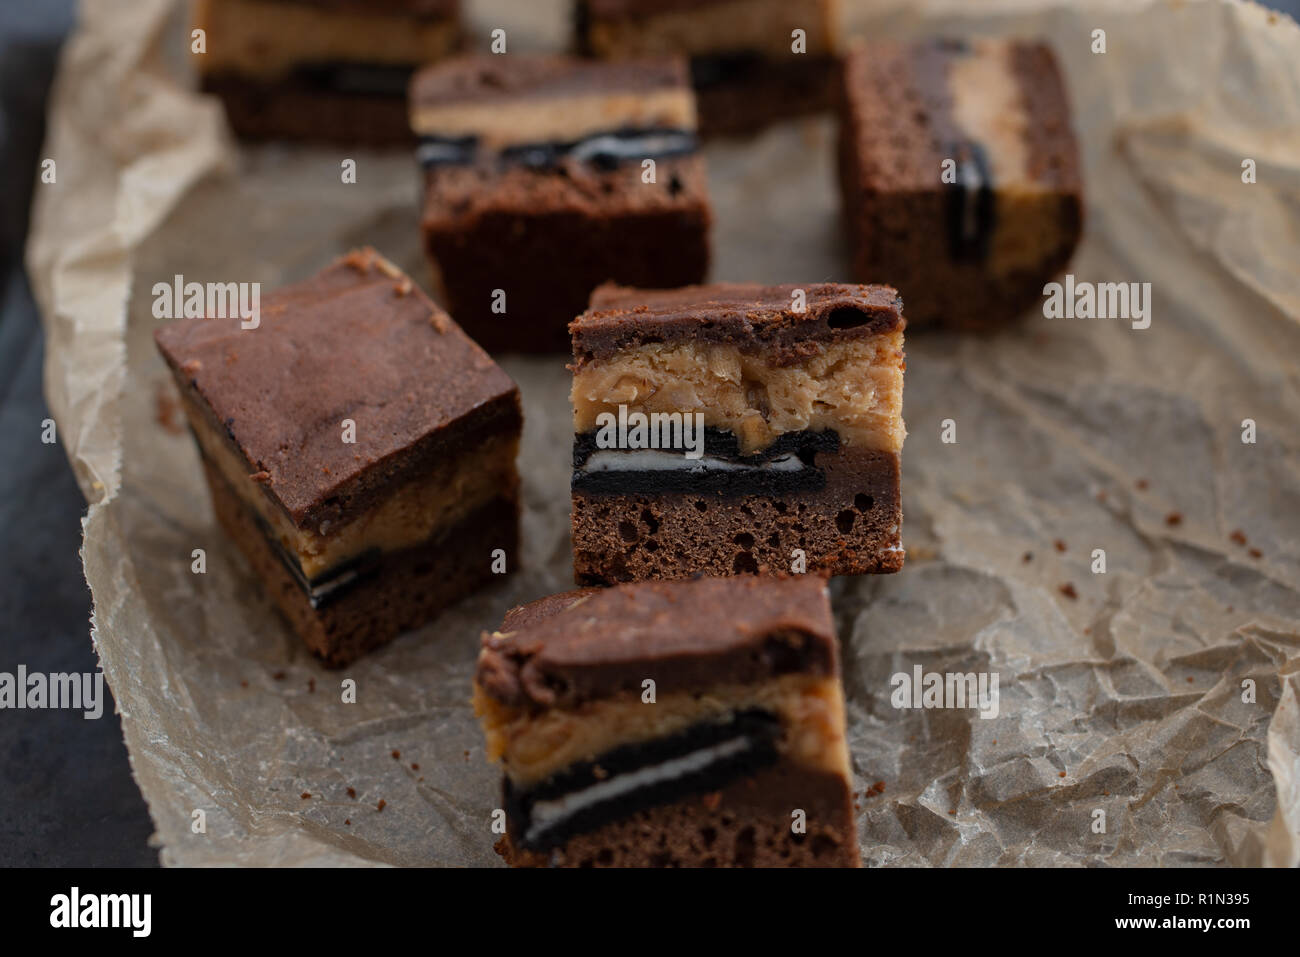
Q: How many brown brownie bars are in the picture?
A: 7